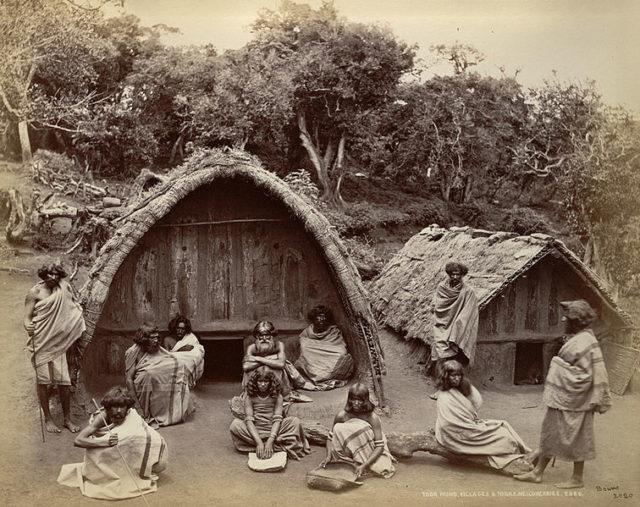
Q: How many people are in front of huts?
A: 11